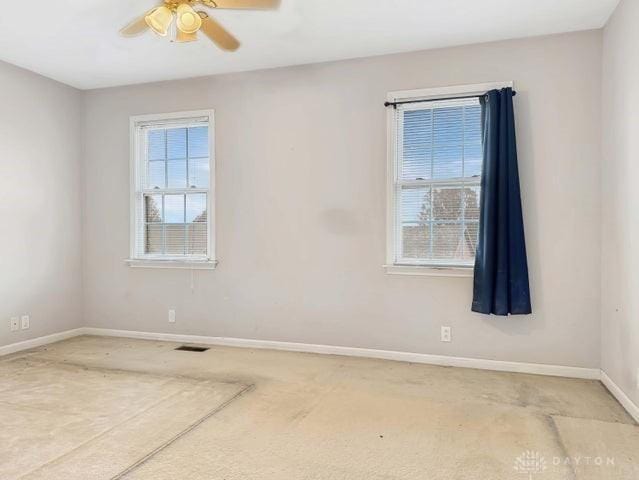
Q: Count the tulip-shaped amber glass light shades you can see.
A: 2